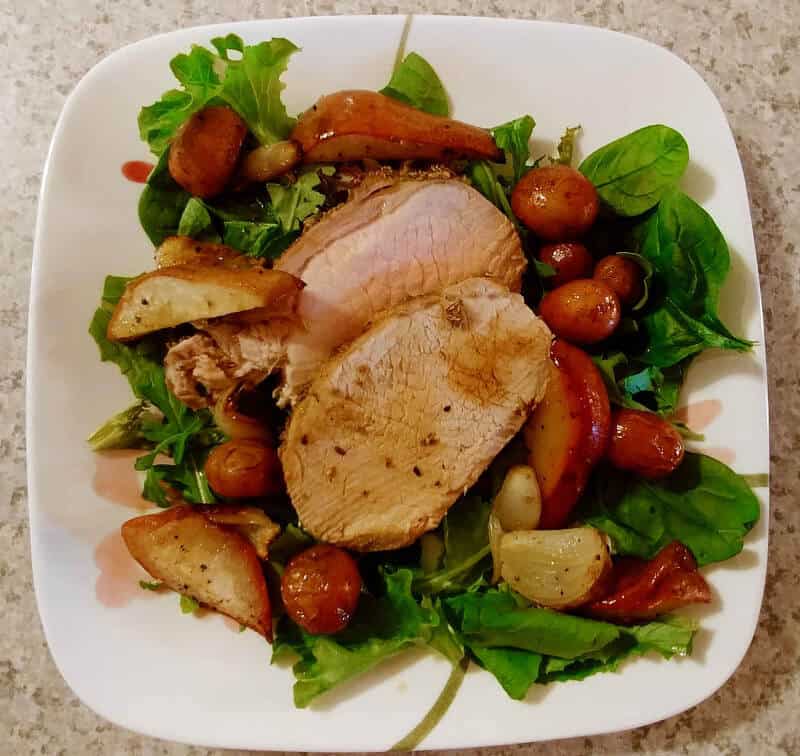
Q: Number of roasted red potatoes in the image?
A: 8